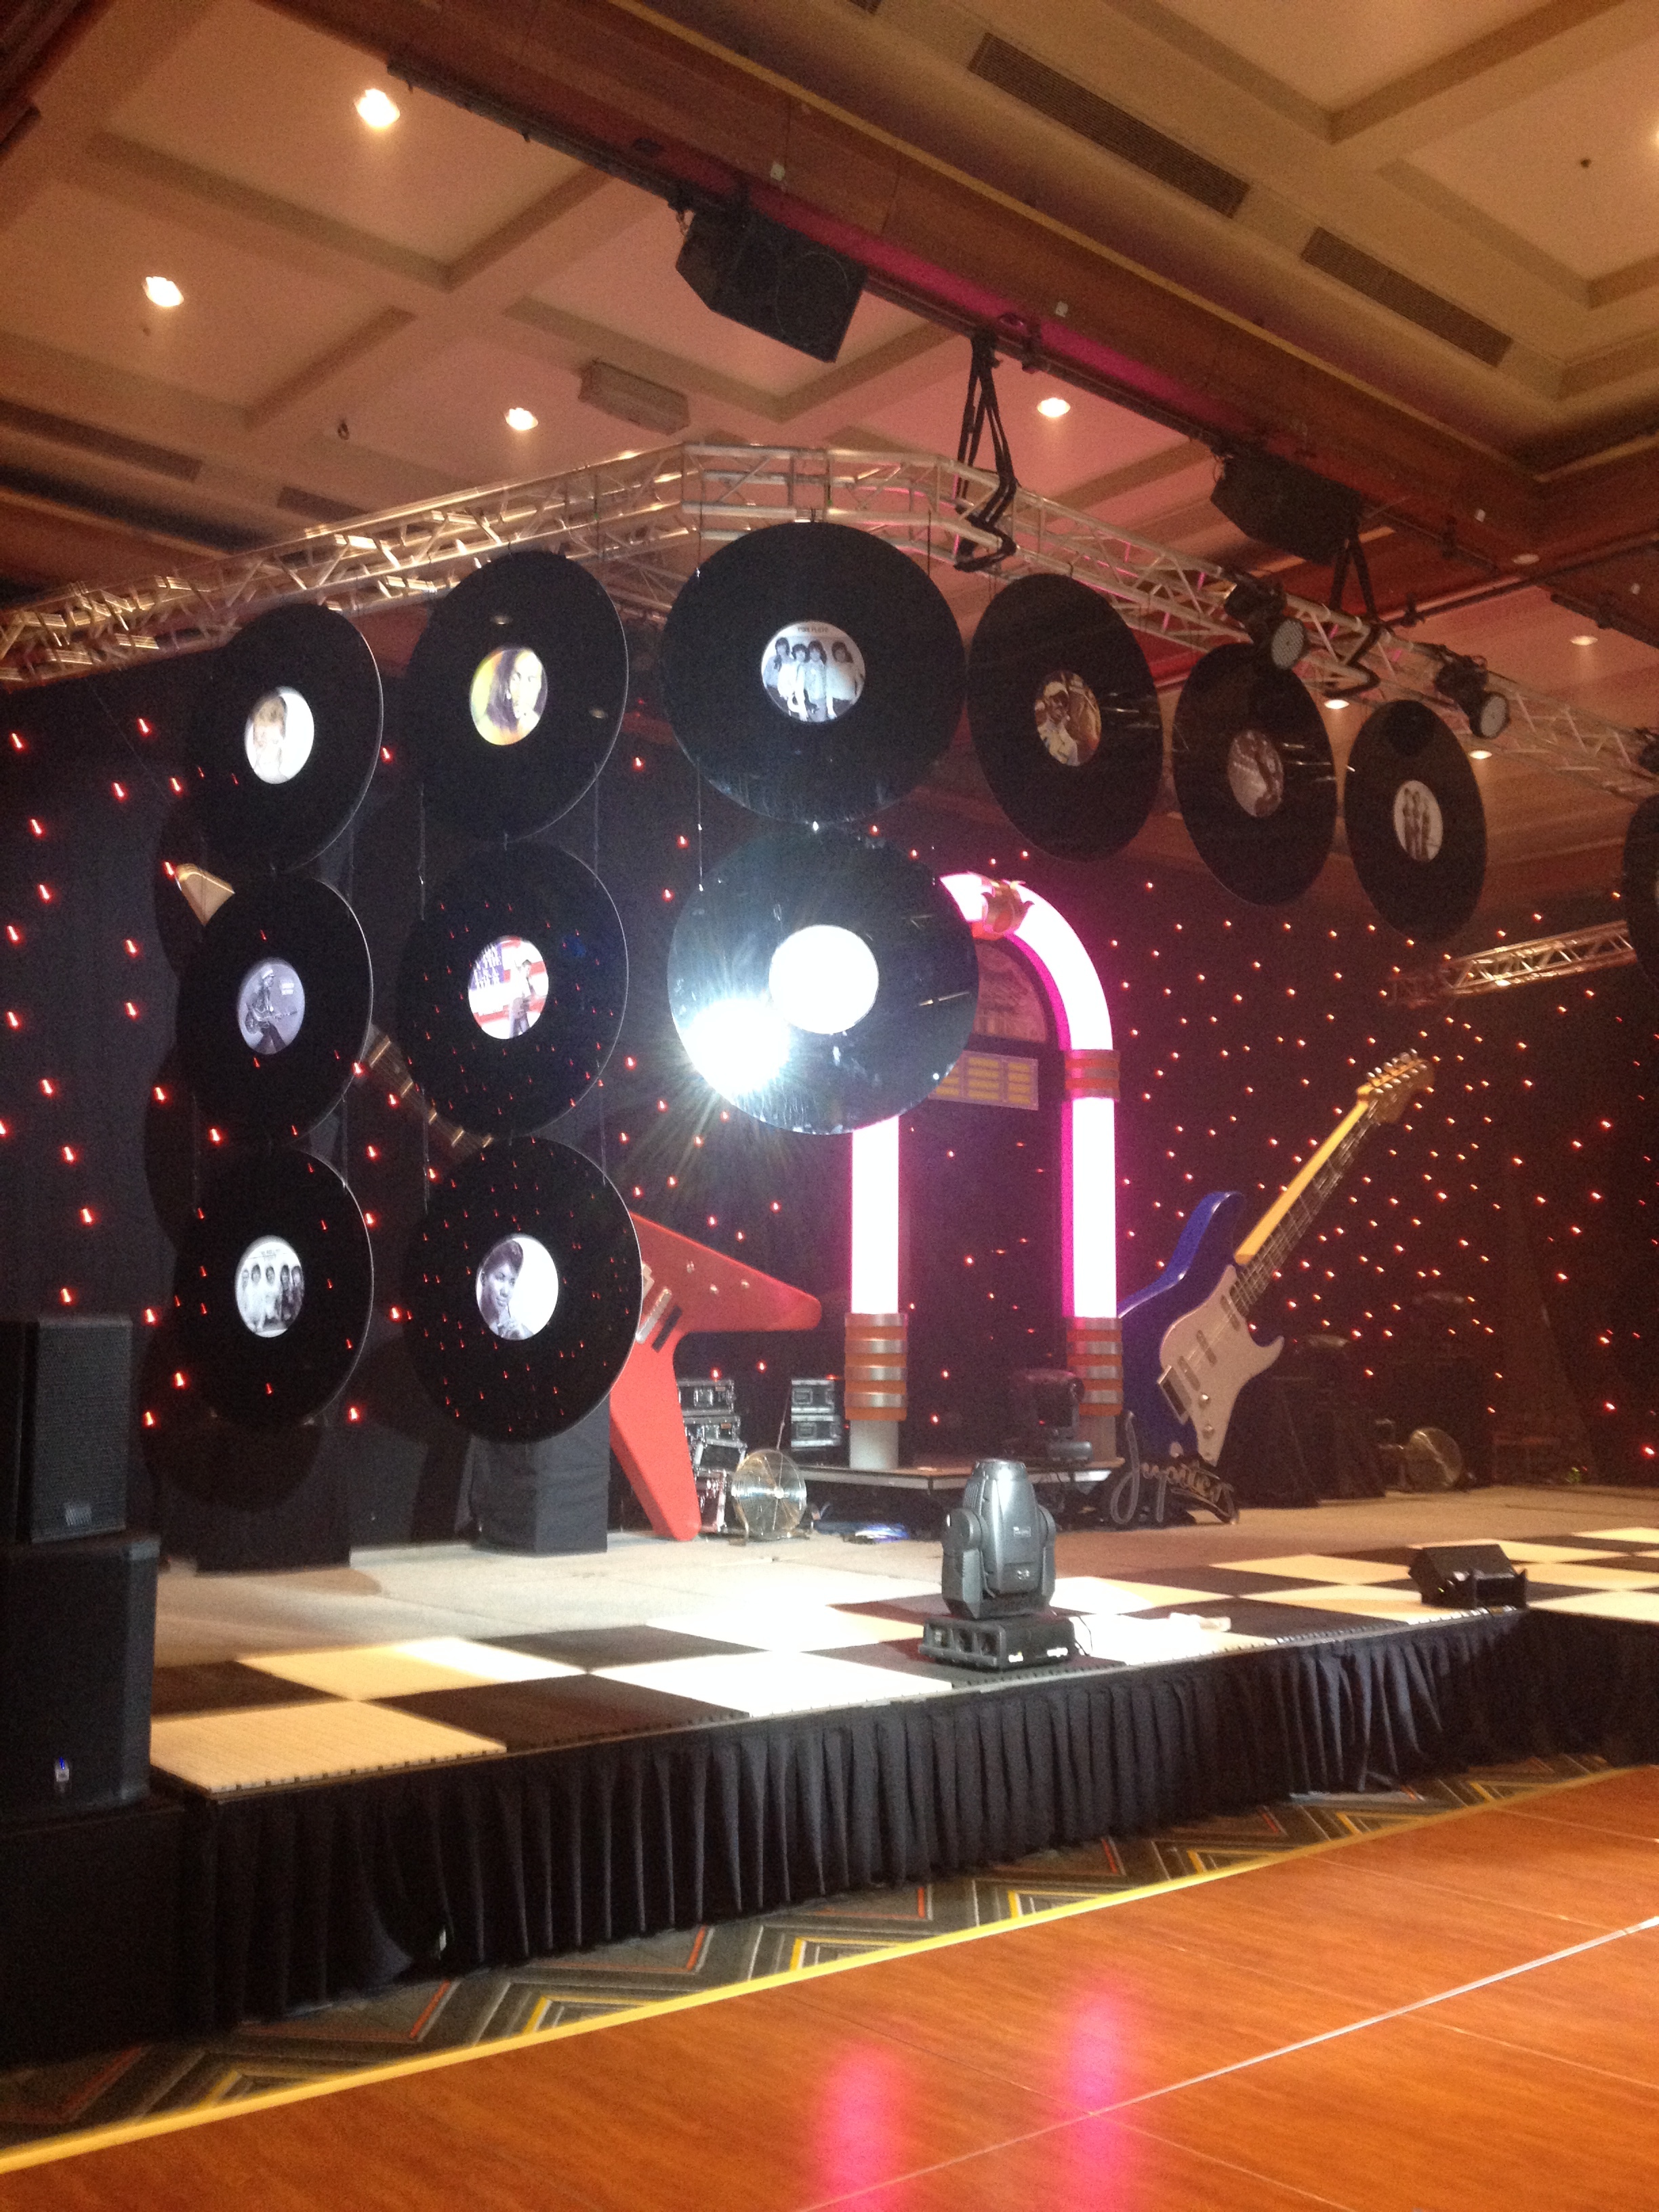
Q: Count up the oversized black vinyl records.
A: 12